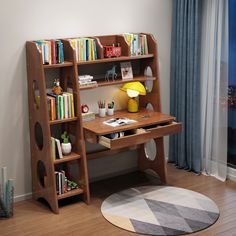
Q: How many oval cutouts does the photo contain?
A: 6